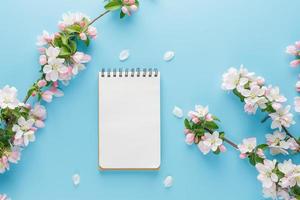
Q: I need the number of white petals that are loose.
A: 5